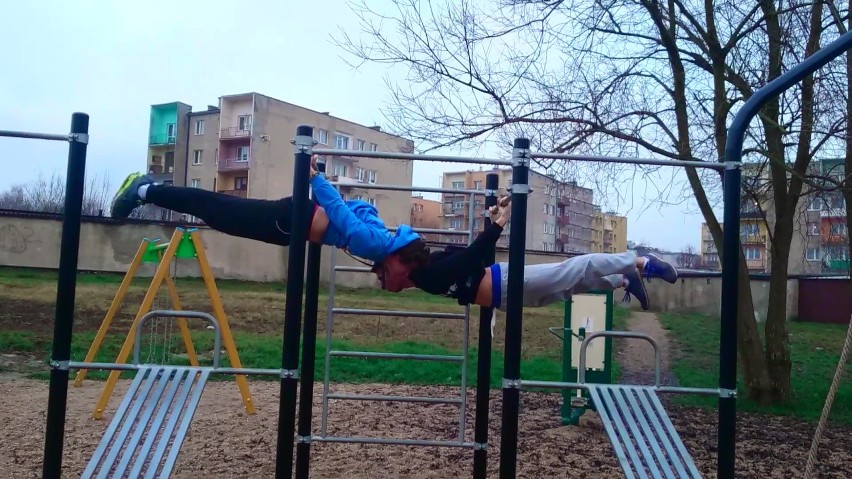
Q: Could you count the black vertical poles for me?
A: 6